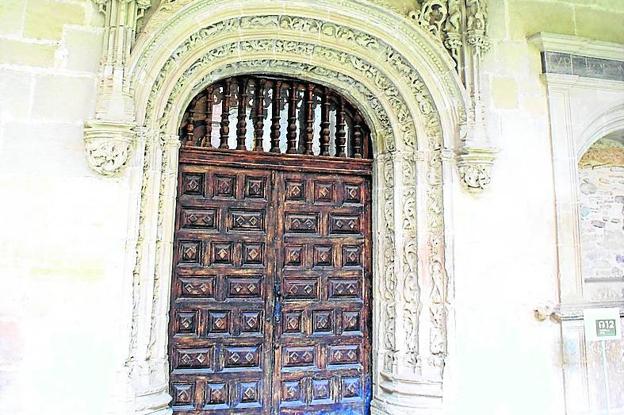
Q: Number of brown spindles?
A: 11